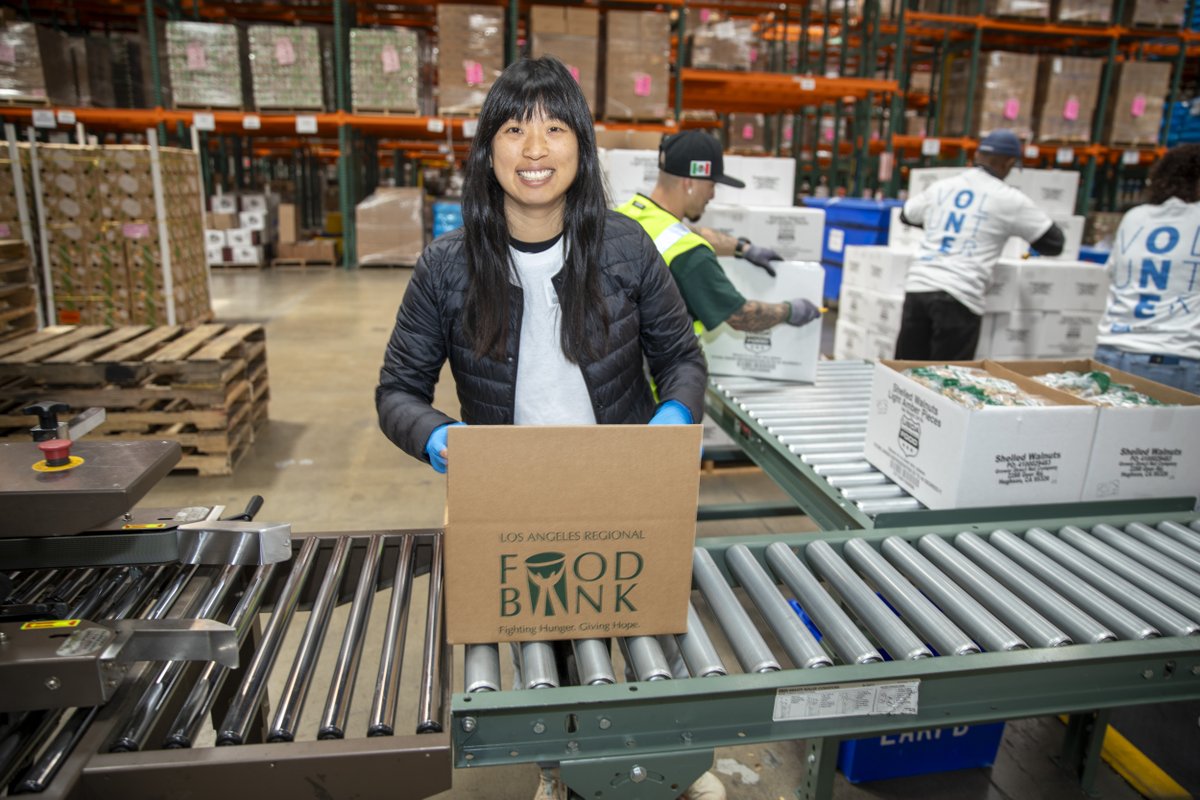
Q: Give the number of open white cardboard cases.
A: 2